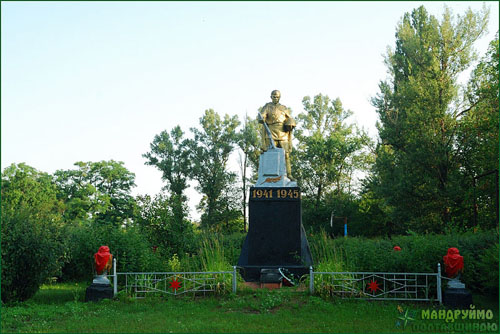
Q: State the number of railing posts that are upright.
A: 4